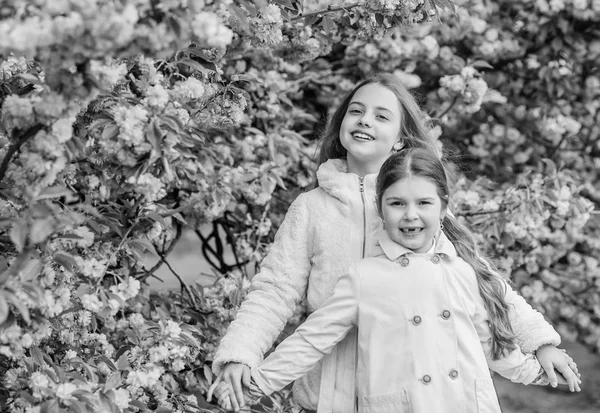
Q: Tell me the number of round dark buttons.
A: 6